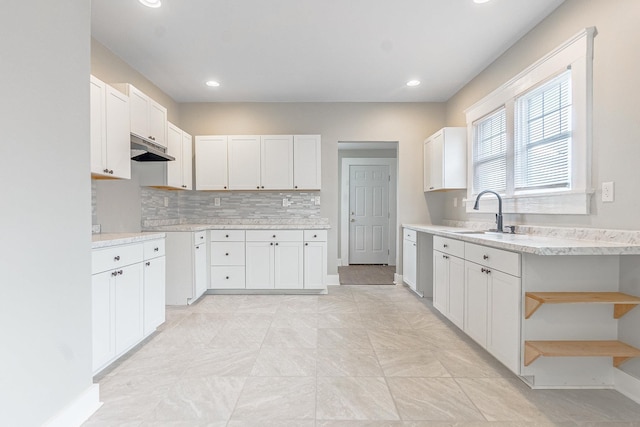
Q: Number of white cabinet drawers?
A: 11